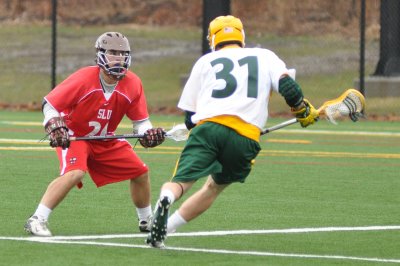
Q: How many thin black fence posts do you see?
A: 2